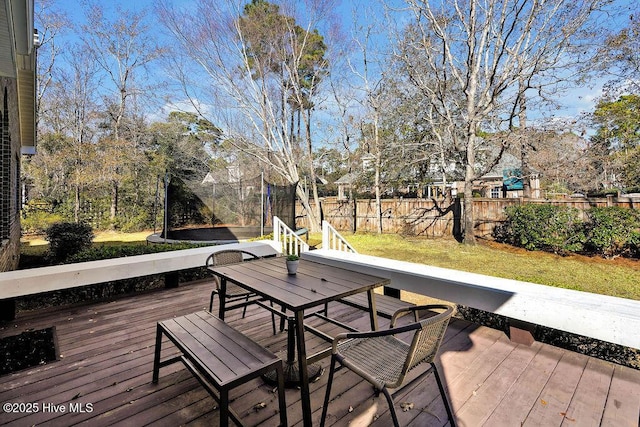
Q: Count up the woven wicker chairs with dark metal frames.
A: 2